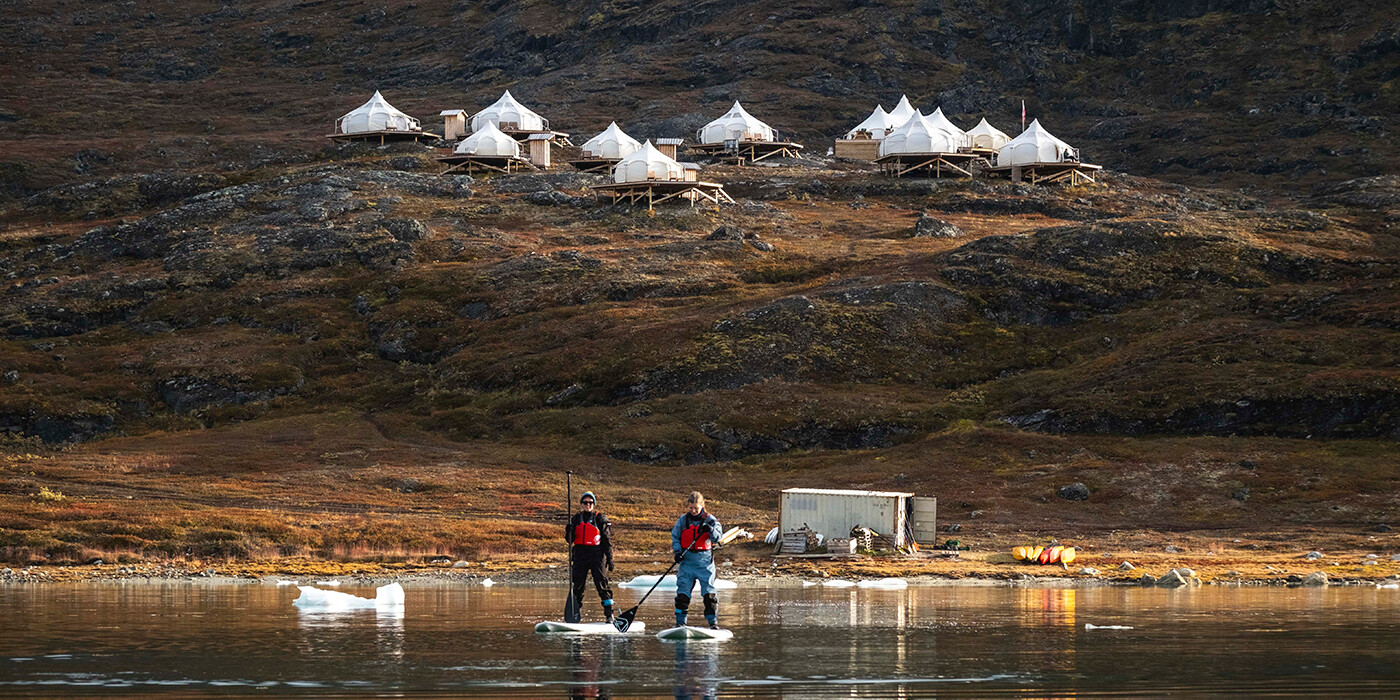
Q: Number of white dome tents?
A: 12